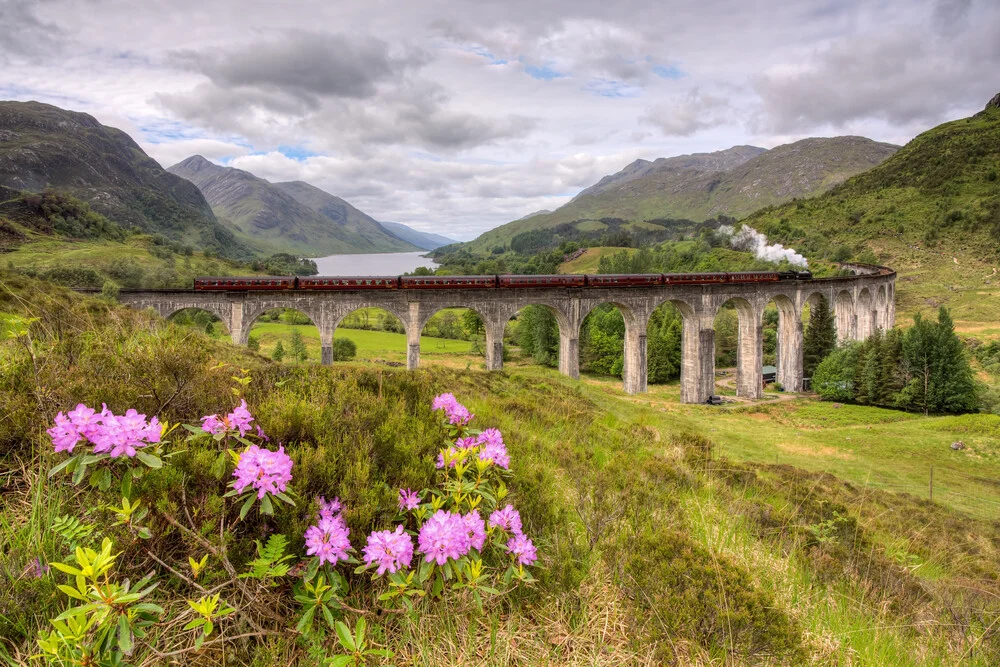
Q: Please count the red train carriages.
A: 7